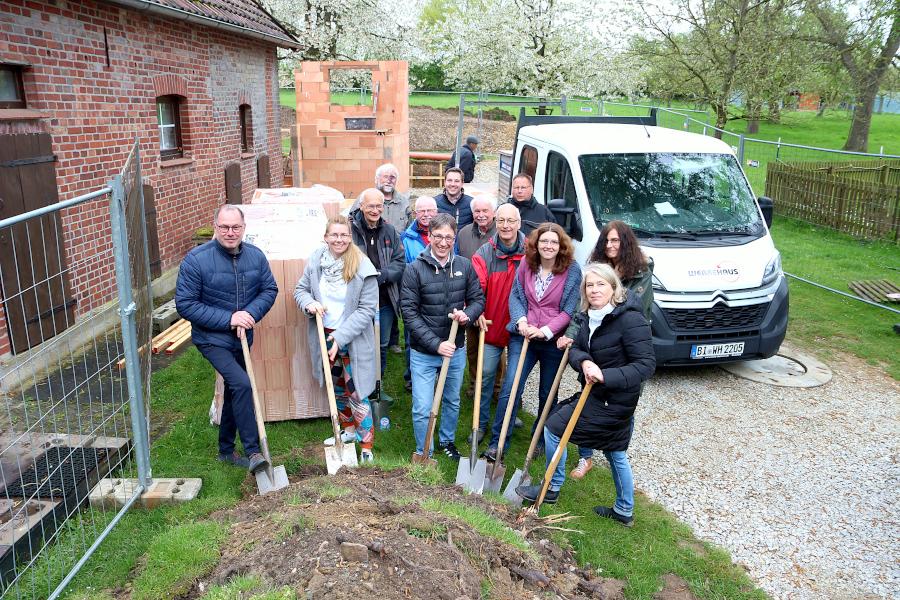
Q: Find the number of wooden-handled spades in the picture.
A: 8